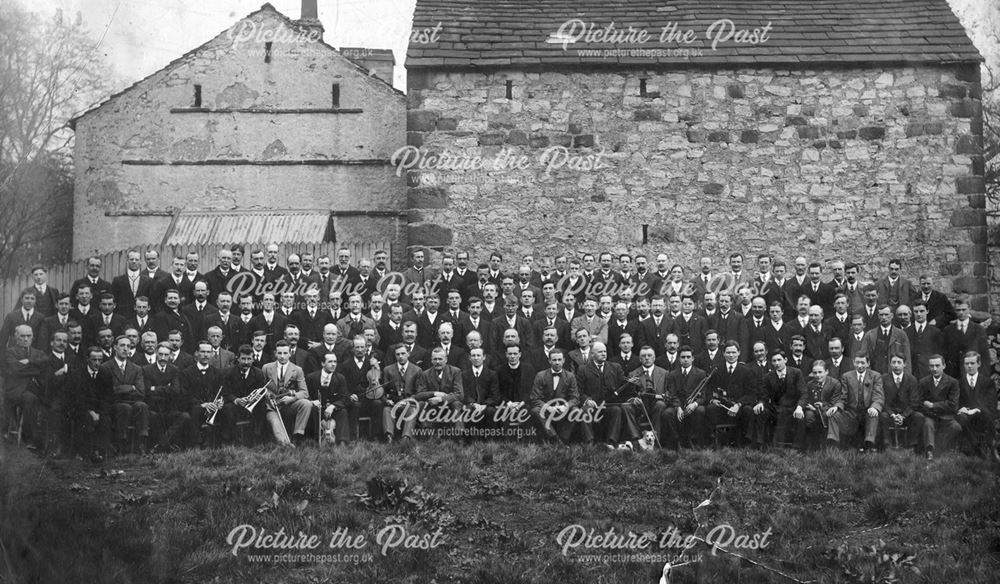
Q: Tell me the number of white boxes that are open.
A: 0